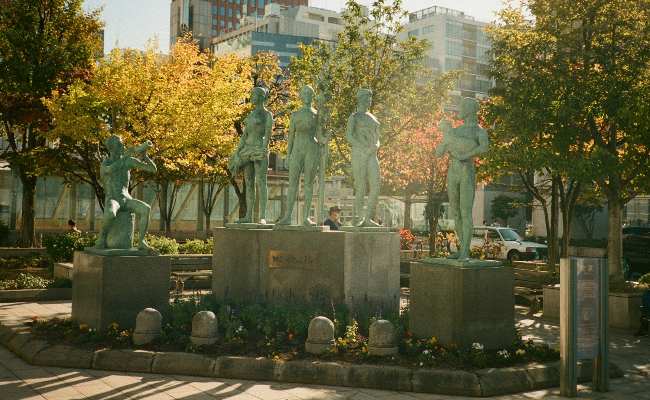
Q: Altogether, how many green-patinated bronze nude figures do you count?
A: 5